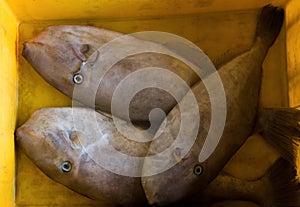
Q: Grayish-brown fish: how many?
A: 3